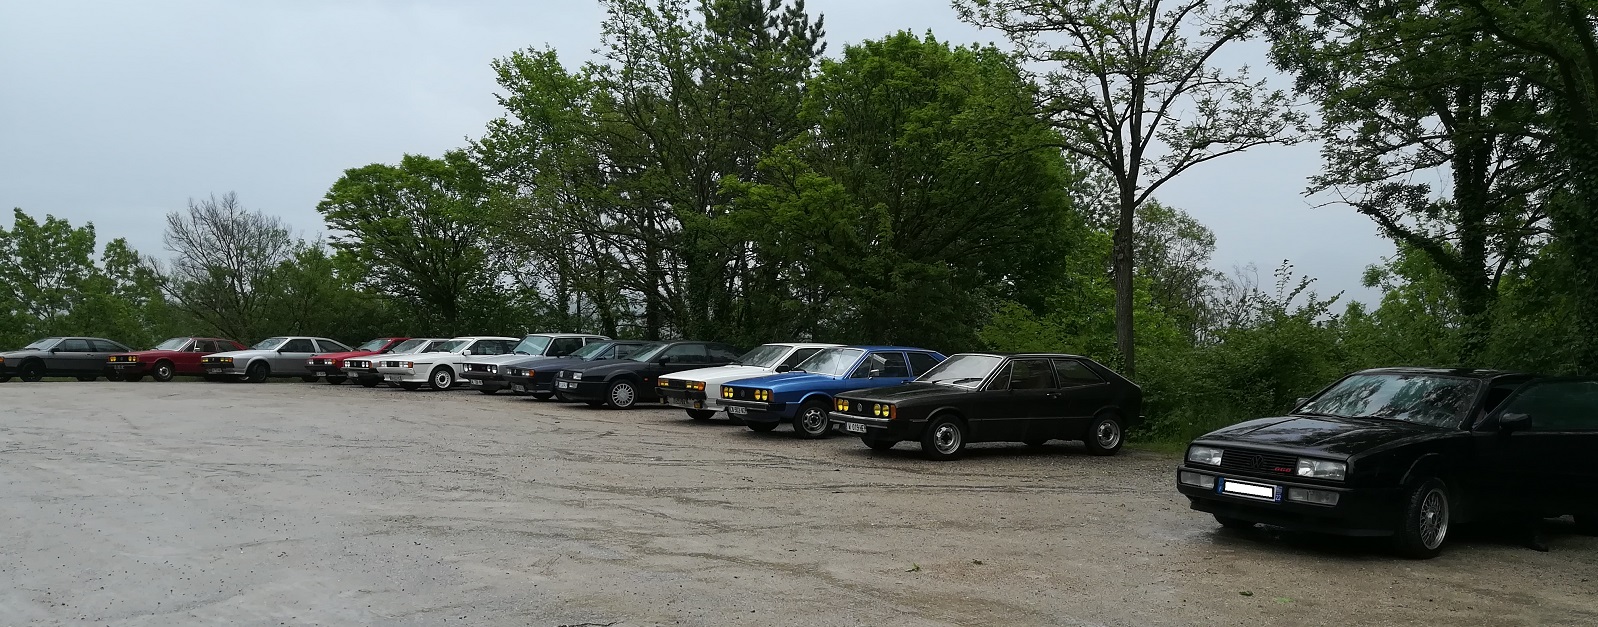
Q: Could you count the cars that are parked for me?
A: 13